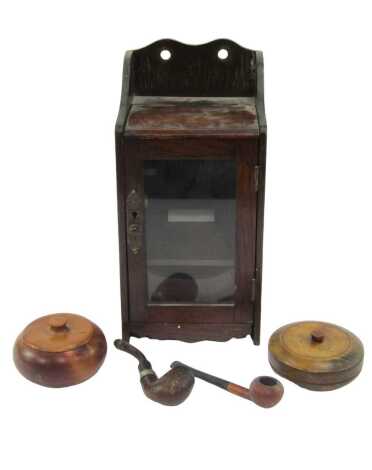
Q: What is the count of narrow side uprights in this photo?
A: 2